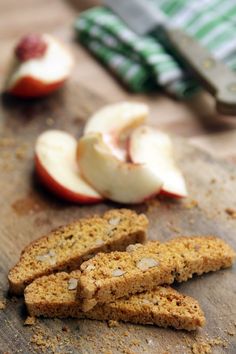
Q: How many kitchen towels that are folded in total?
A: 1